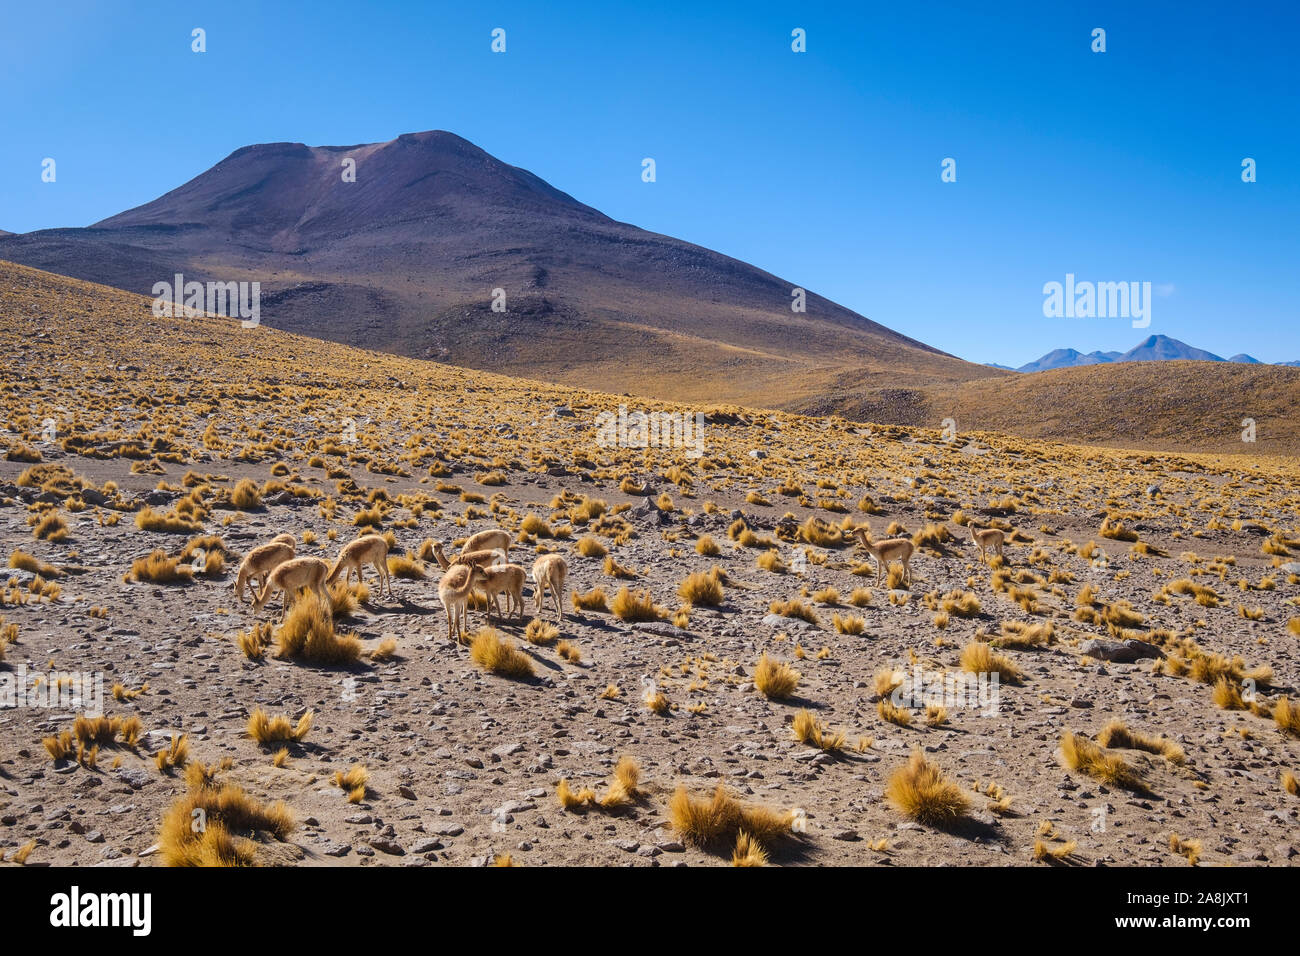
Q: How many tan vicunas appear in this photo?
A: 11